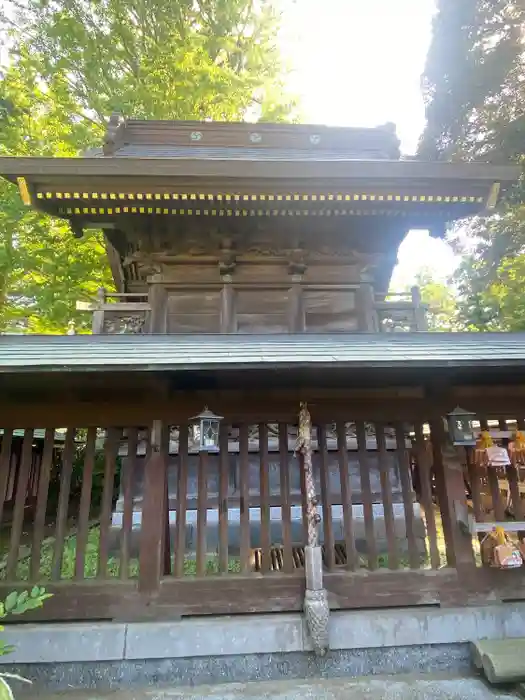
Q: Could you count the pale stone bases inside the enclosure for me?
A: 1